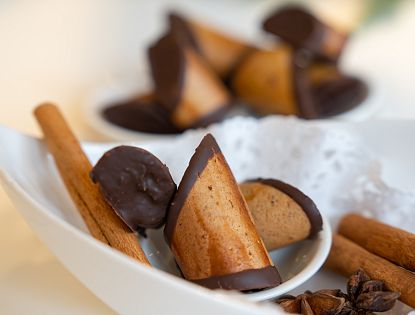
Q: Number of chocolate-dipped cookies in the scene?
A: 9